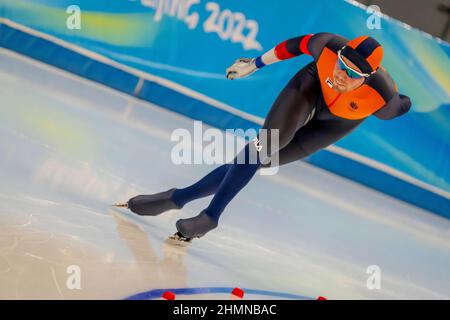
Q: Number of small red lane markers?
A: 3